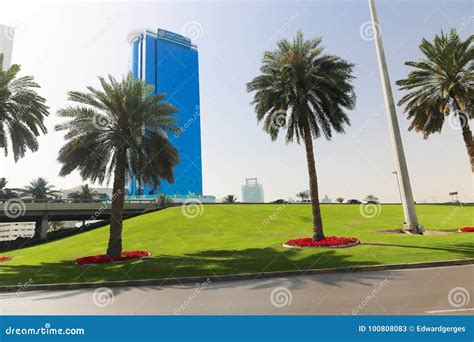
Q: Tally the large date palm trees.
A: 4